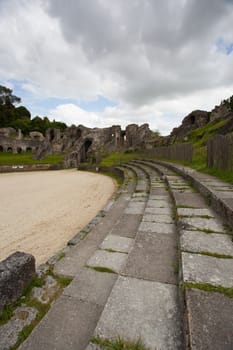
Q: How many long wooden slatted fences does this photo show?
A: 2